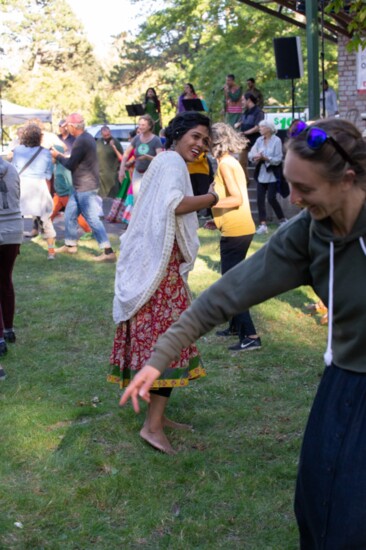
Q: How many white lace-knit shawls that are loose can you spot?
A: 1